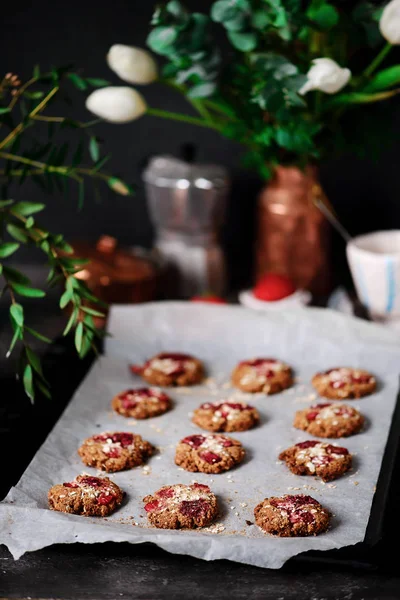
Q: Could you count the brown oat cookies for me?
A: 12